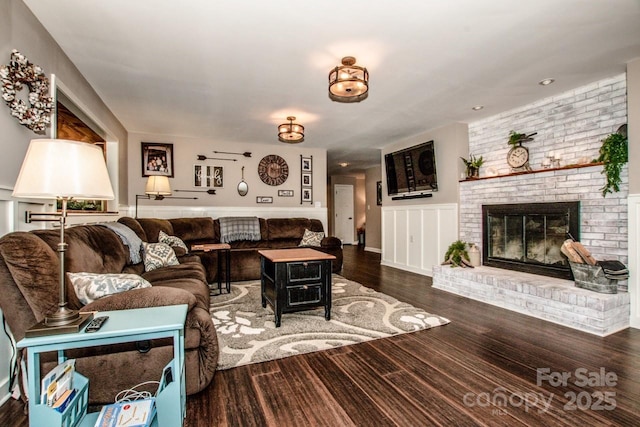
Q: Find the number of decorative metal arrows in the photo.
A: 4